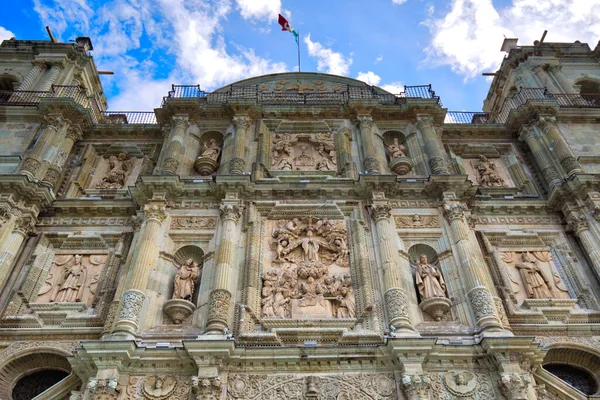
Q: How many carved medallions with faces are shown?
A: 2